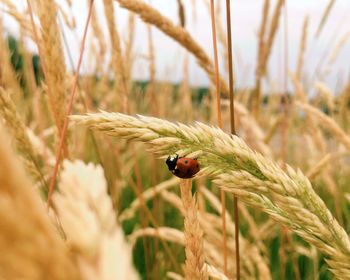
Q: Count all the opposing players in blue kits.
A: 0